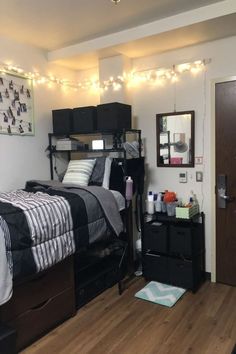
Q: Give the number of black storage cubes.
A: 7